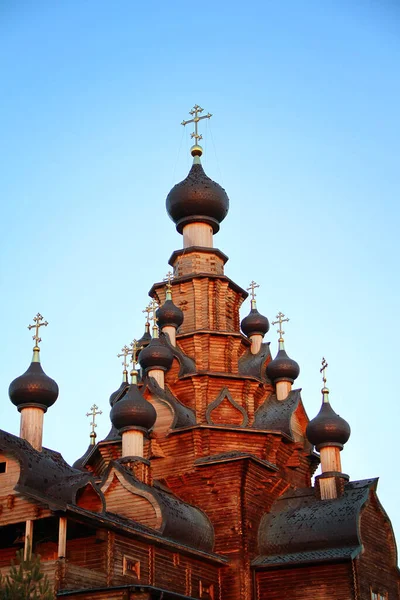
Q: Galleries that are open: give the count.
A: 1